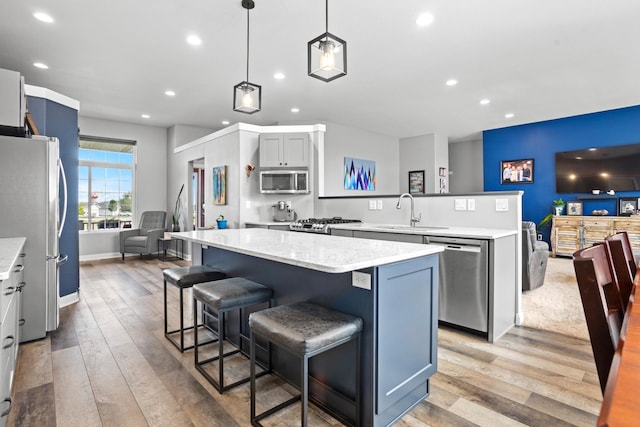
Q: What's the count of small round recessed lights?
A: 12